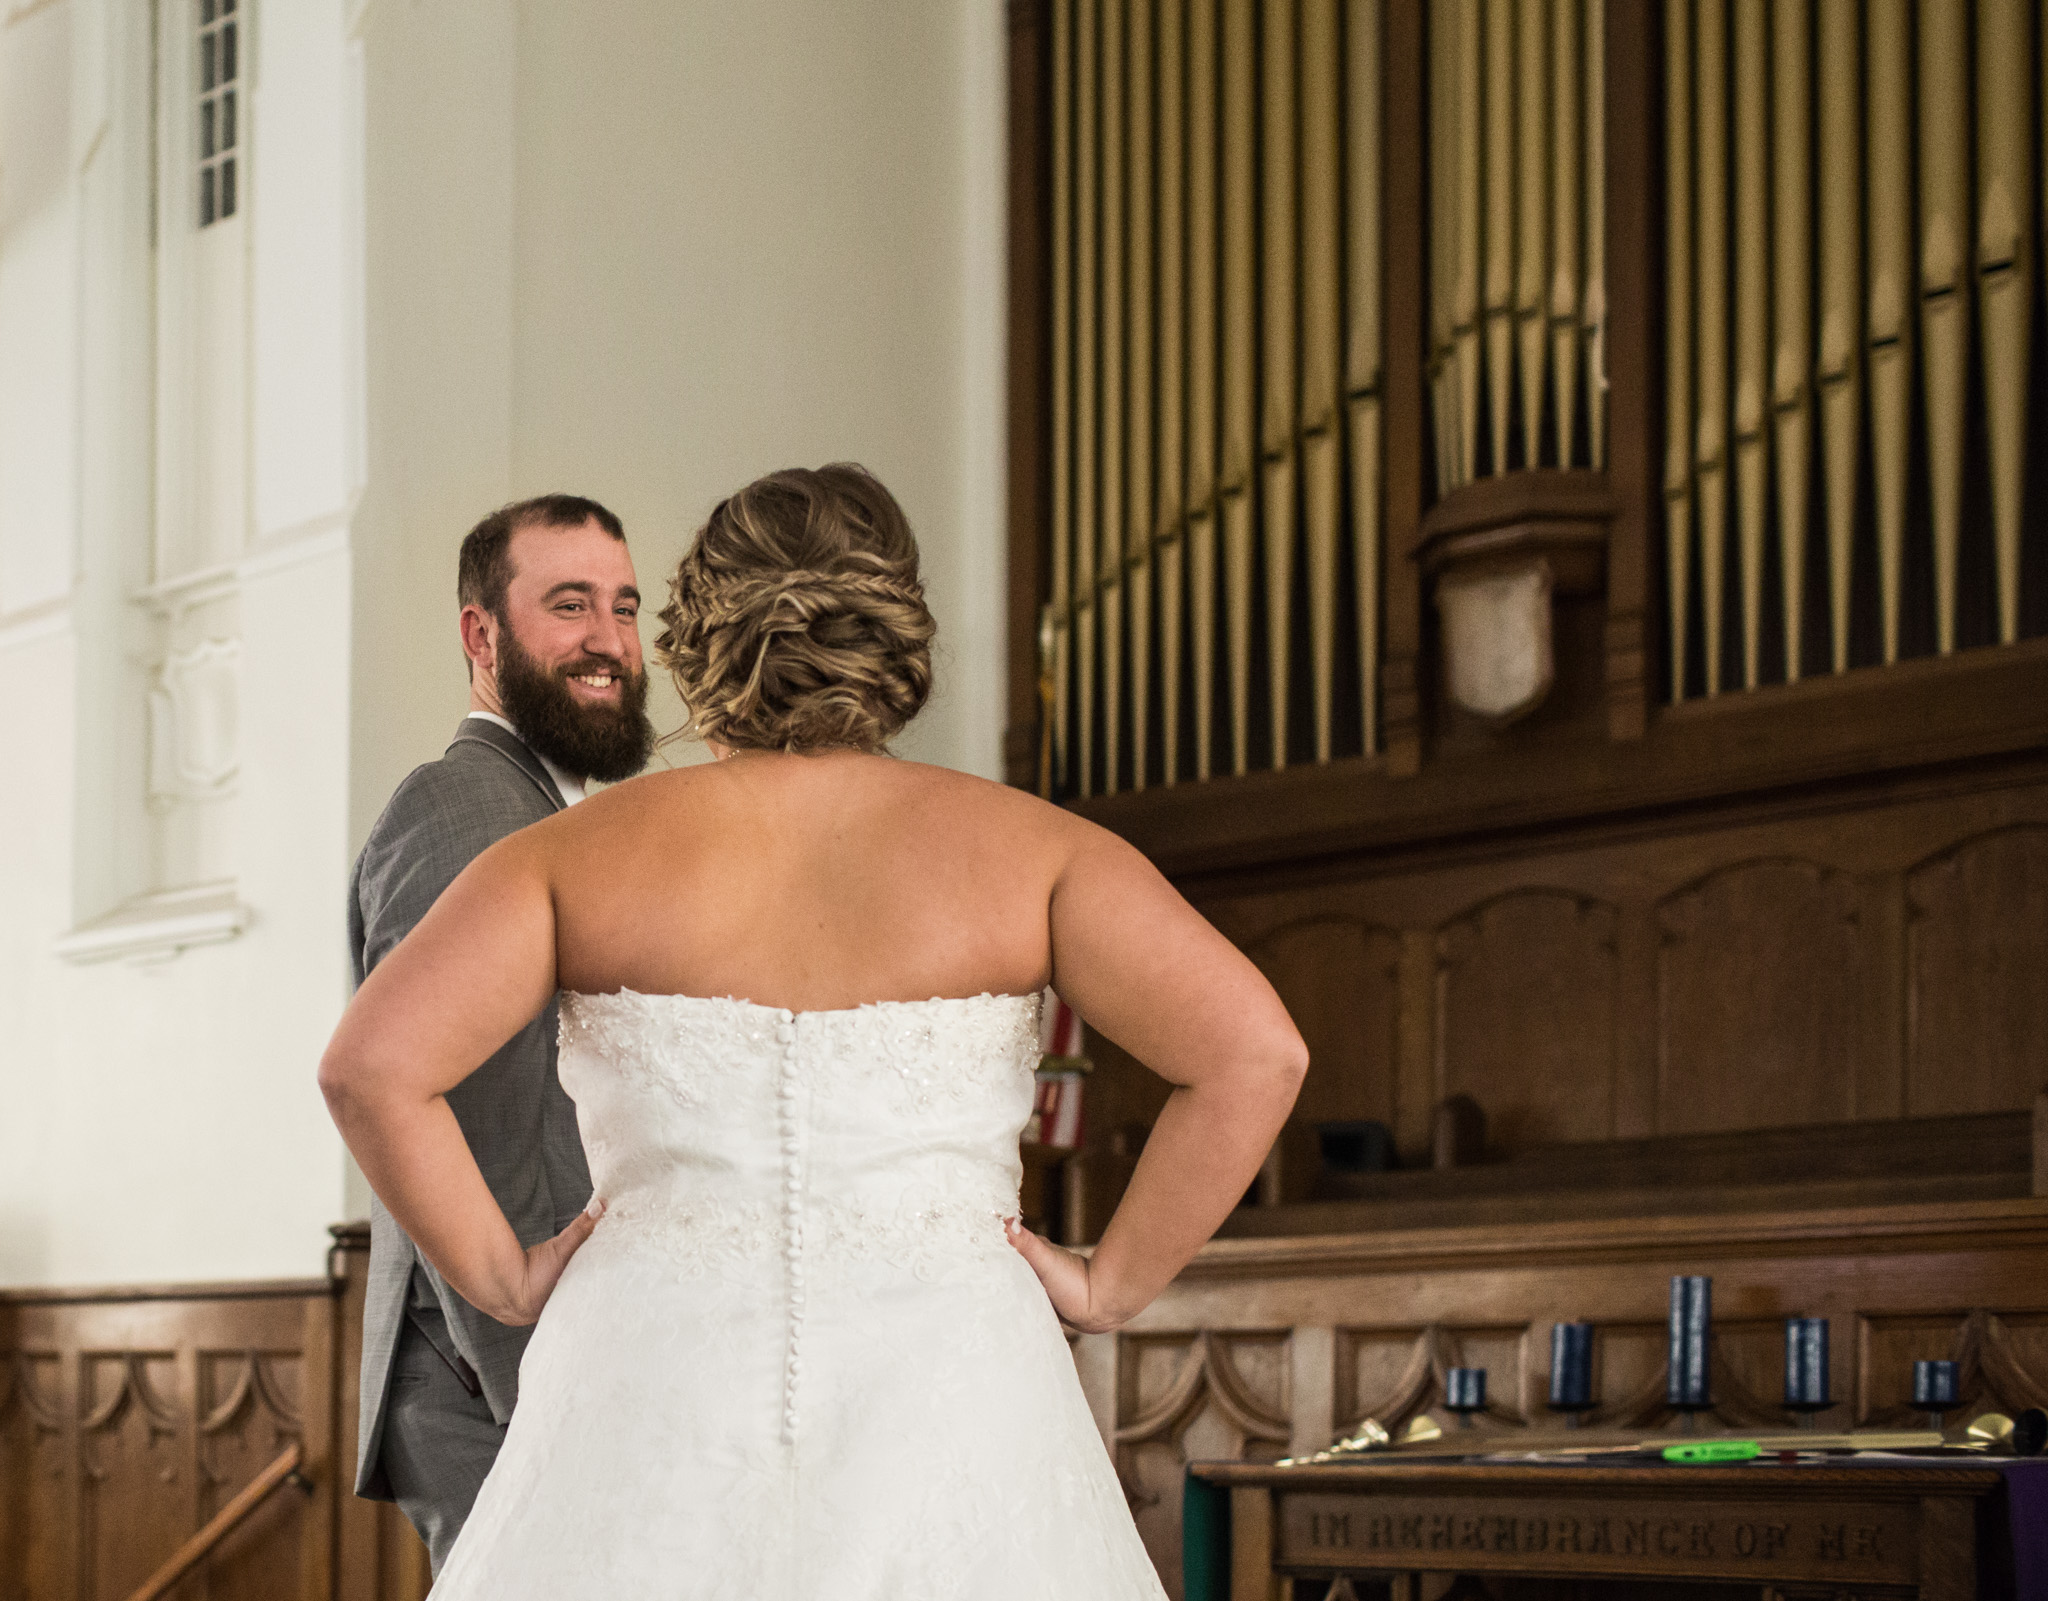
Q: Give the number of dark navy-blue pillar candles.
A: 5